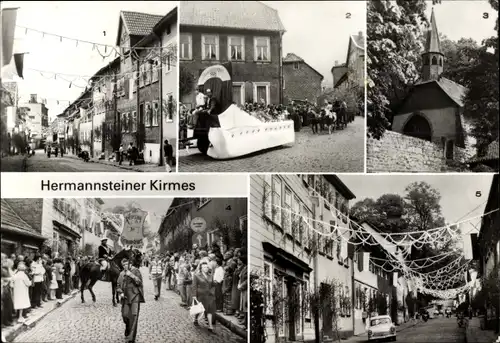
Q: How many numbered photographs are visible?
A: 5